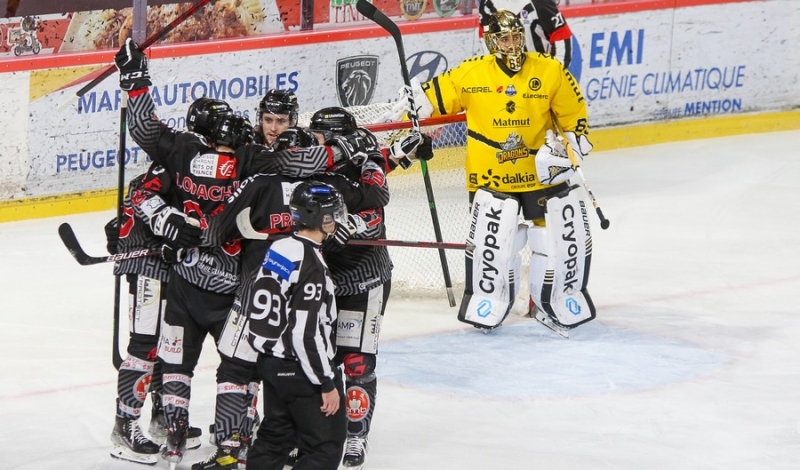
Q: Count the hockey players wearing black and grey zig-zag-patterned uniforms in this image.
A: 5